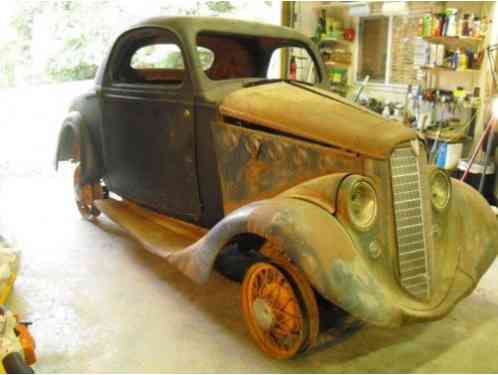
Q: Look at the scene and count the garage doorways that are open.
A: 1